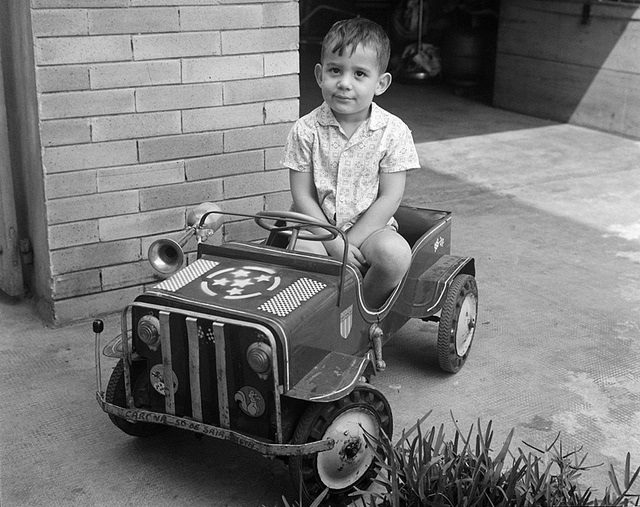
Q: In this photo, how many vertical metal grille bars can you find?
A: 3